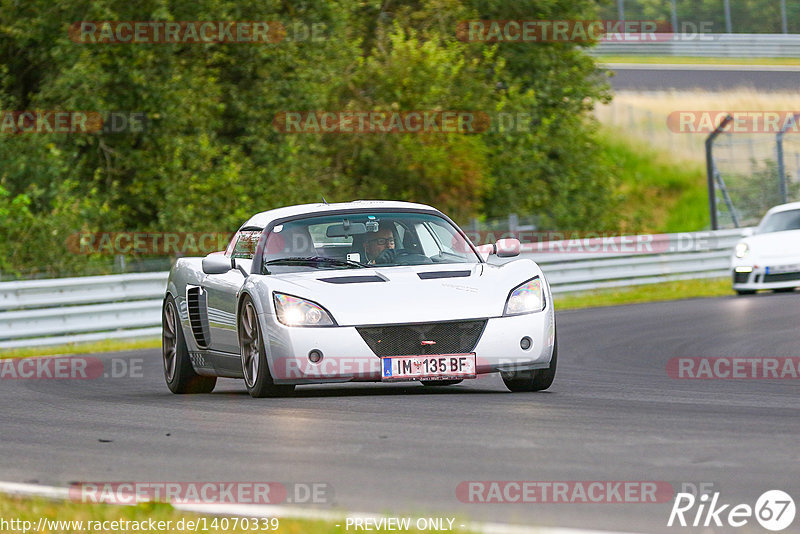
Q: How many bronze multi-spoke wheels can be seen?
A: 2